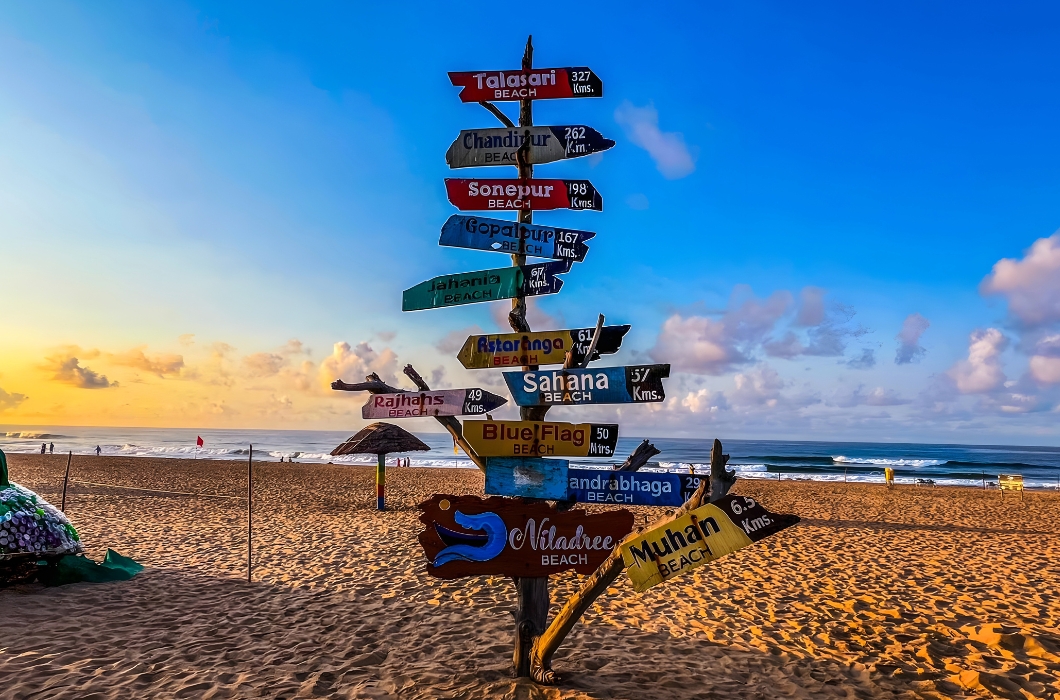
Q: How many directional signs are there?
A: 12